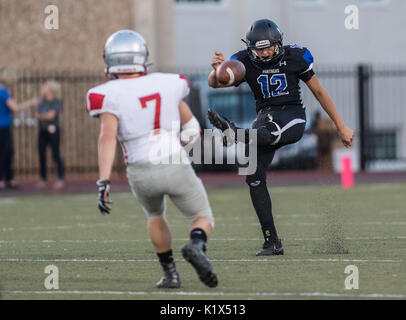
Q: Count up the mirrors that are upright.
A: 0